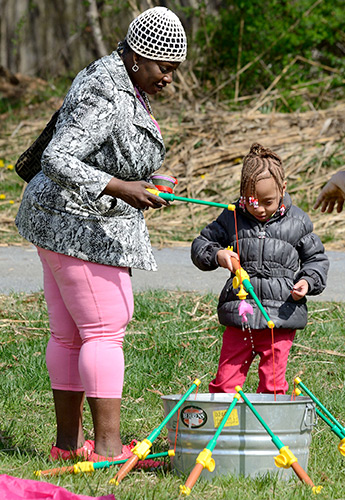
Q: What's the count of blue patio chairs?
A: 0